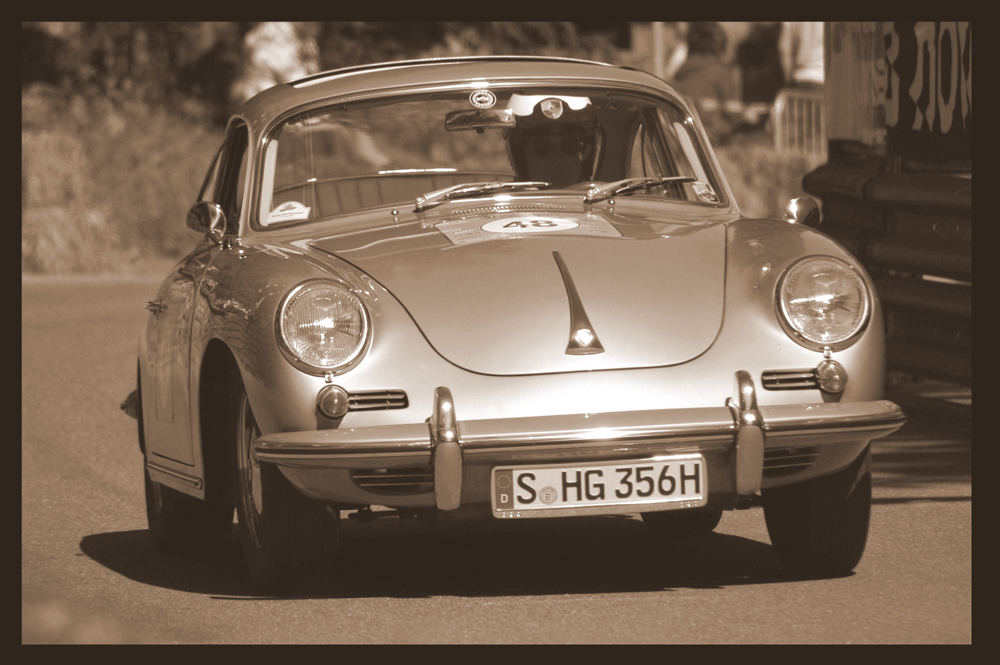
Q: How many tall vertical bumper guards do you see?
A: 2